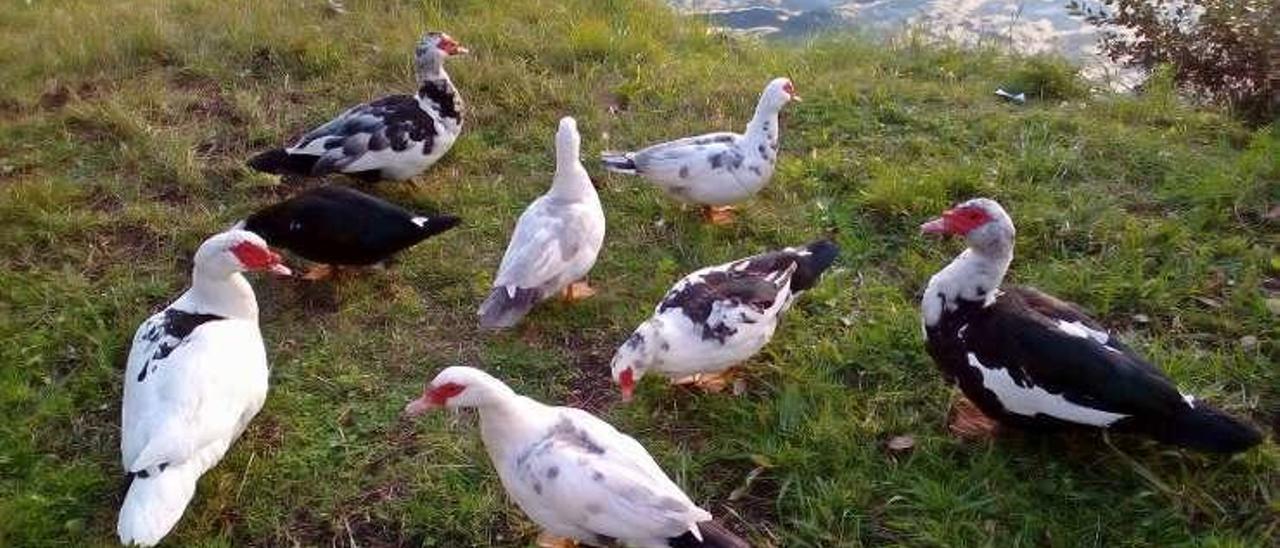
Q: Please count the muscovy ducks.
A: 8